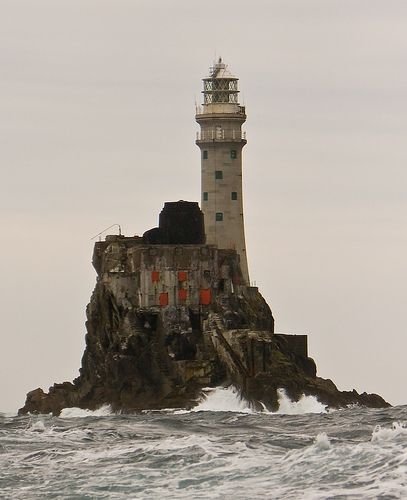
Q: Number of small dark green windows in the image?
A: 6